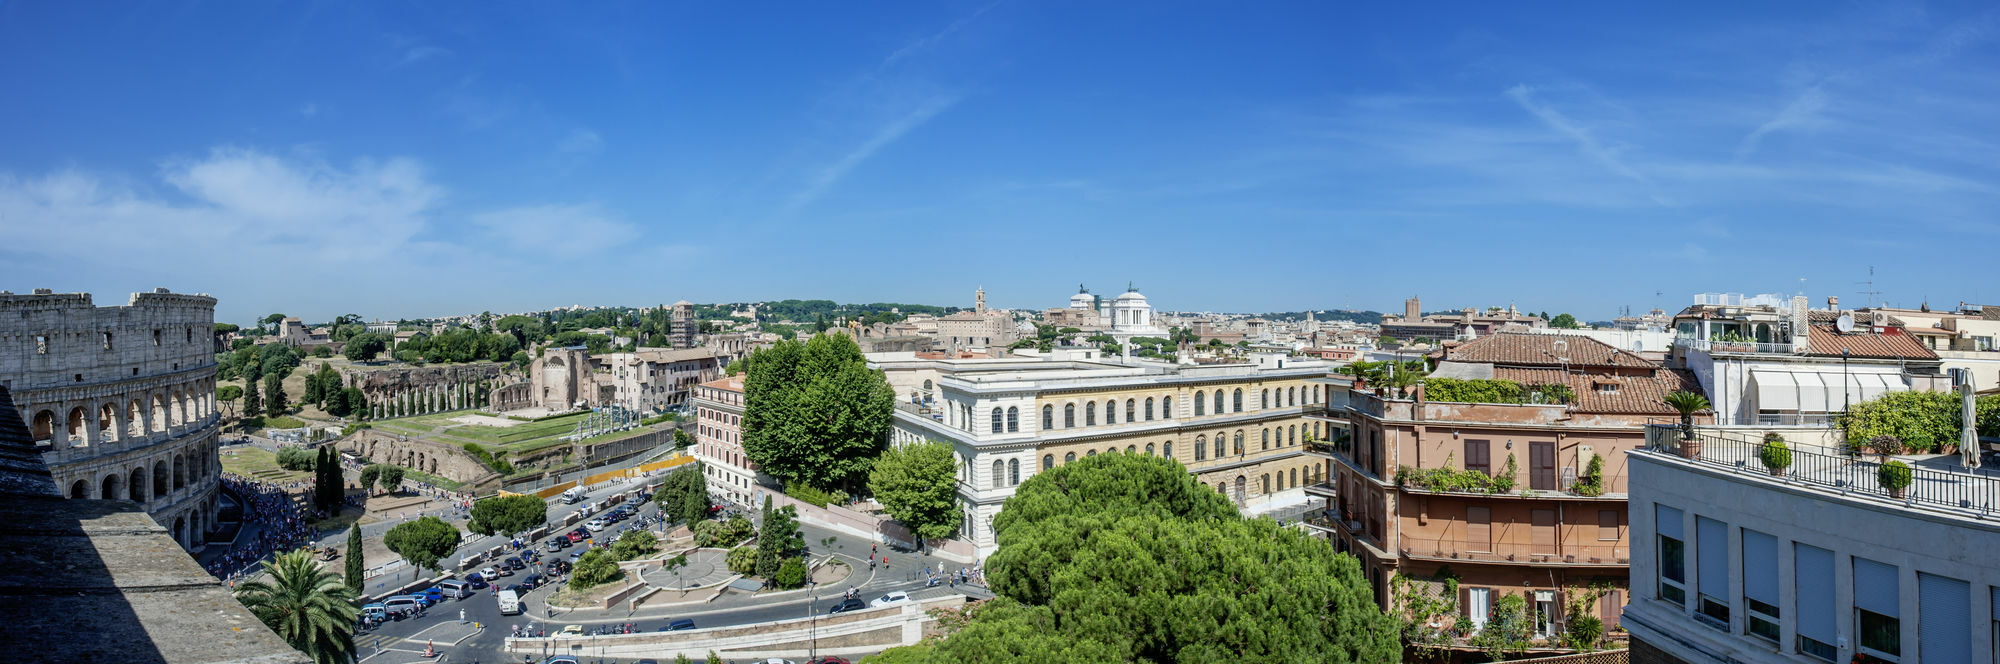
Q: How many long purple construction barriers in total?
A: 0